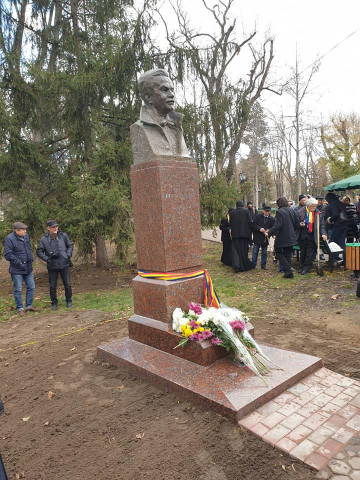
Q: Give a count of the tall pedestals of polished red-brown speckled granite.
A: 1